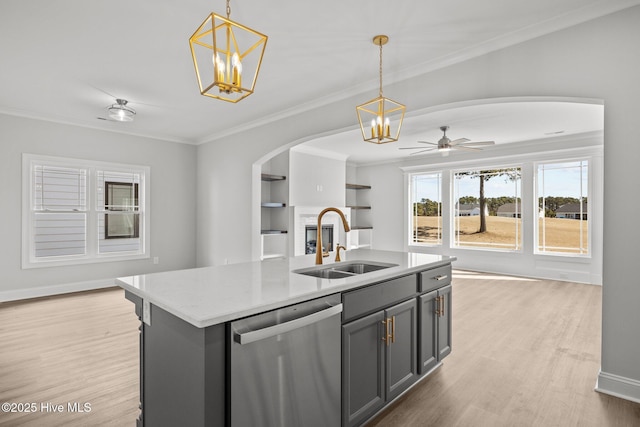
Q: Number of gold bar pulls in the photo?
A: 5